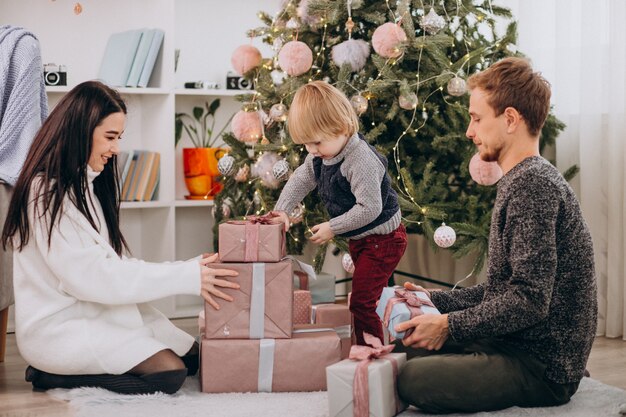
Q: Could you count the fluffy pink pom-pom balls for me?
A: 5